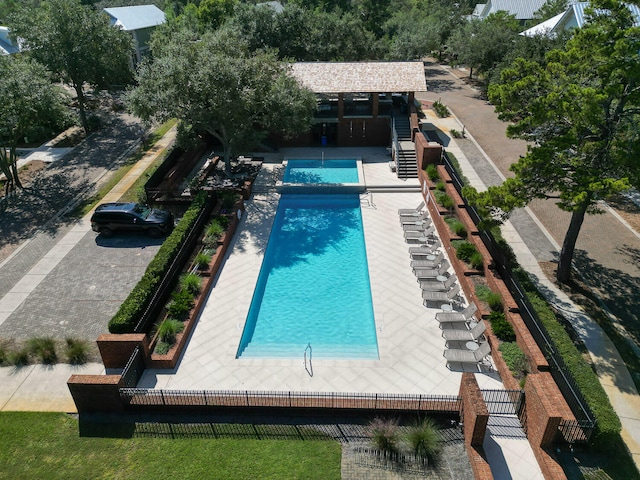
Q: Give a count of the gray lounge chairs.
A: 12